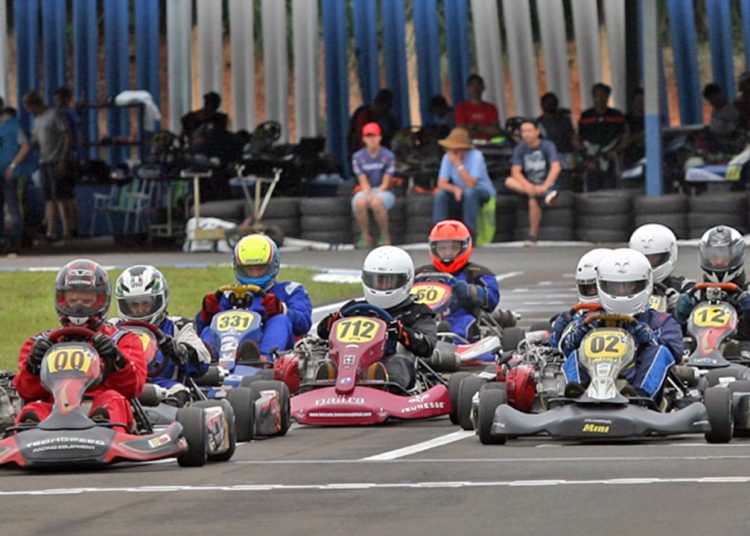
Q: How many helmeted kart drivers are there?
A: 9